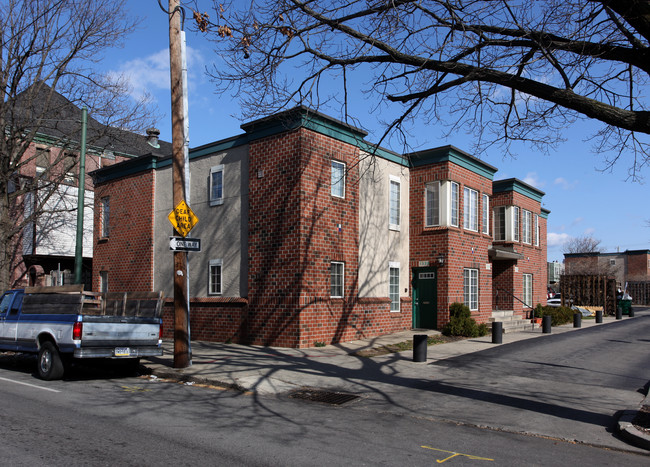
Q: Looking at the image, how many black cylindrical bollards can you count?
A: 7